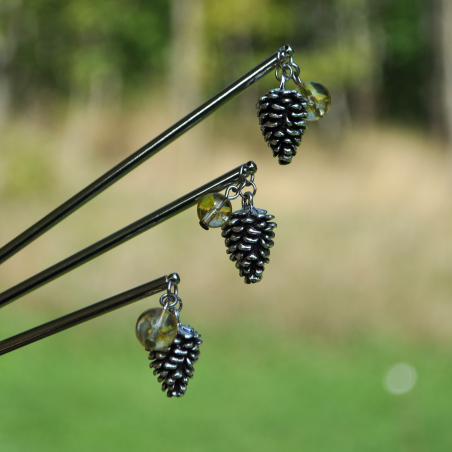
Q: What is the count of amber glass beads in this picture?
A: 3